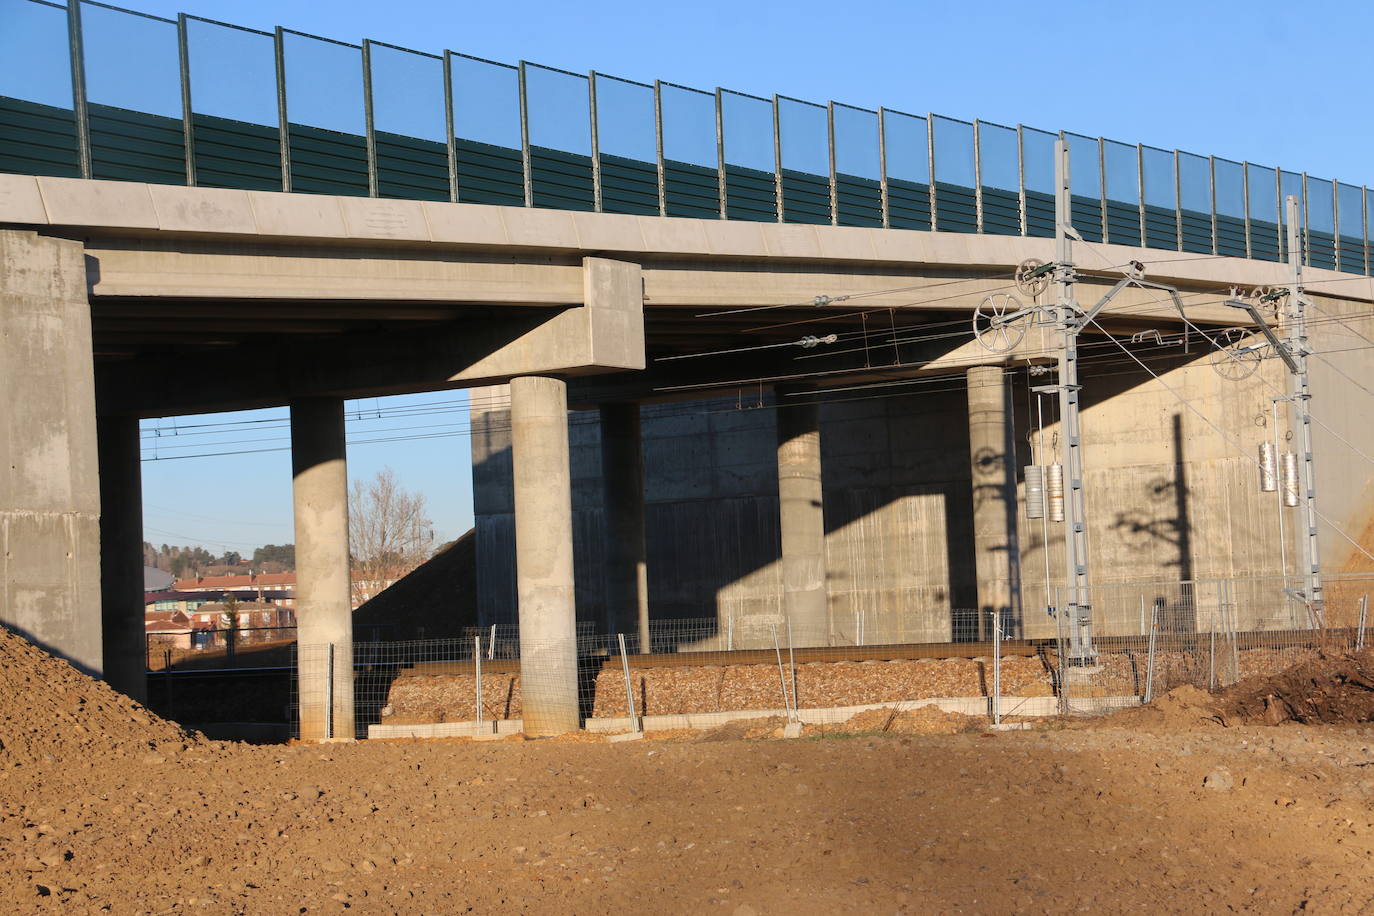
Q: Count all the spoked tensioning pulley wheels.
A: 4